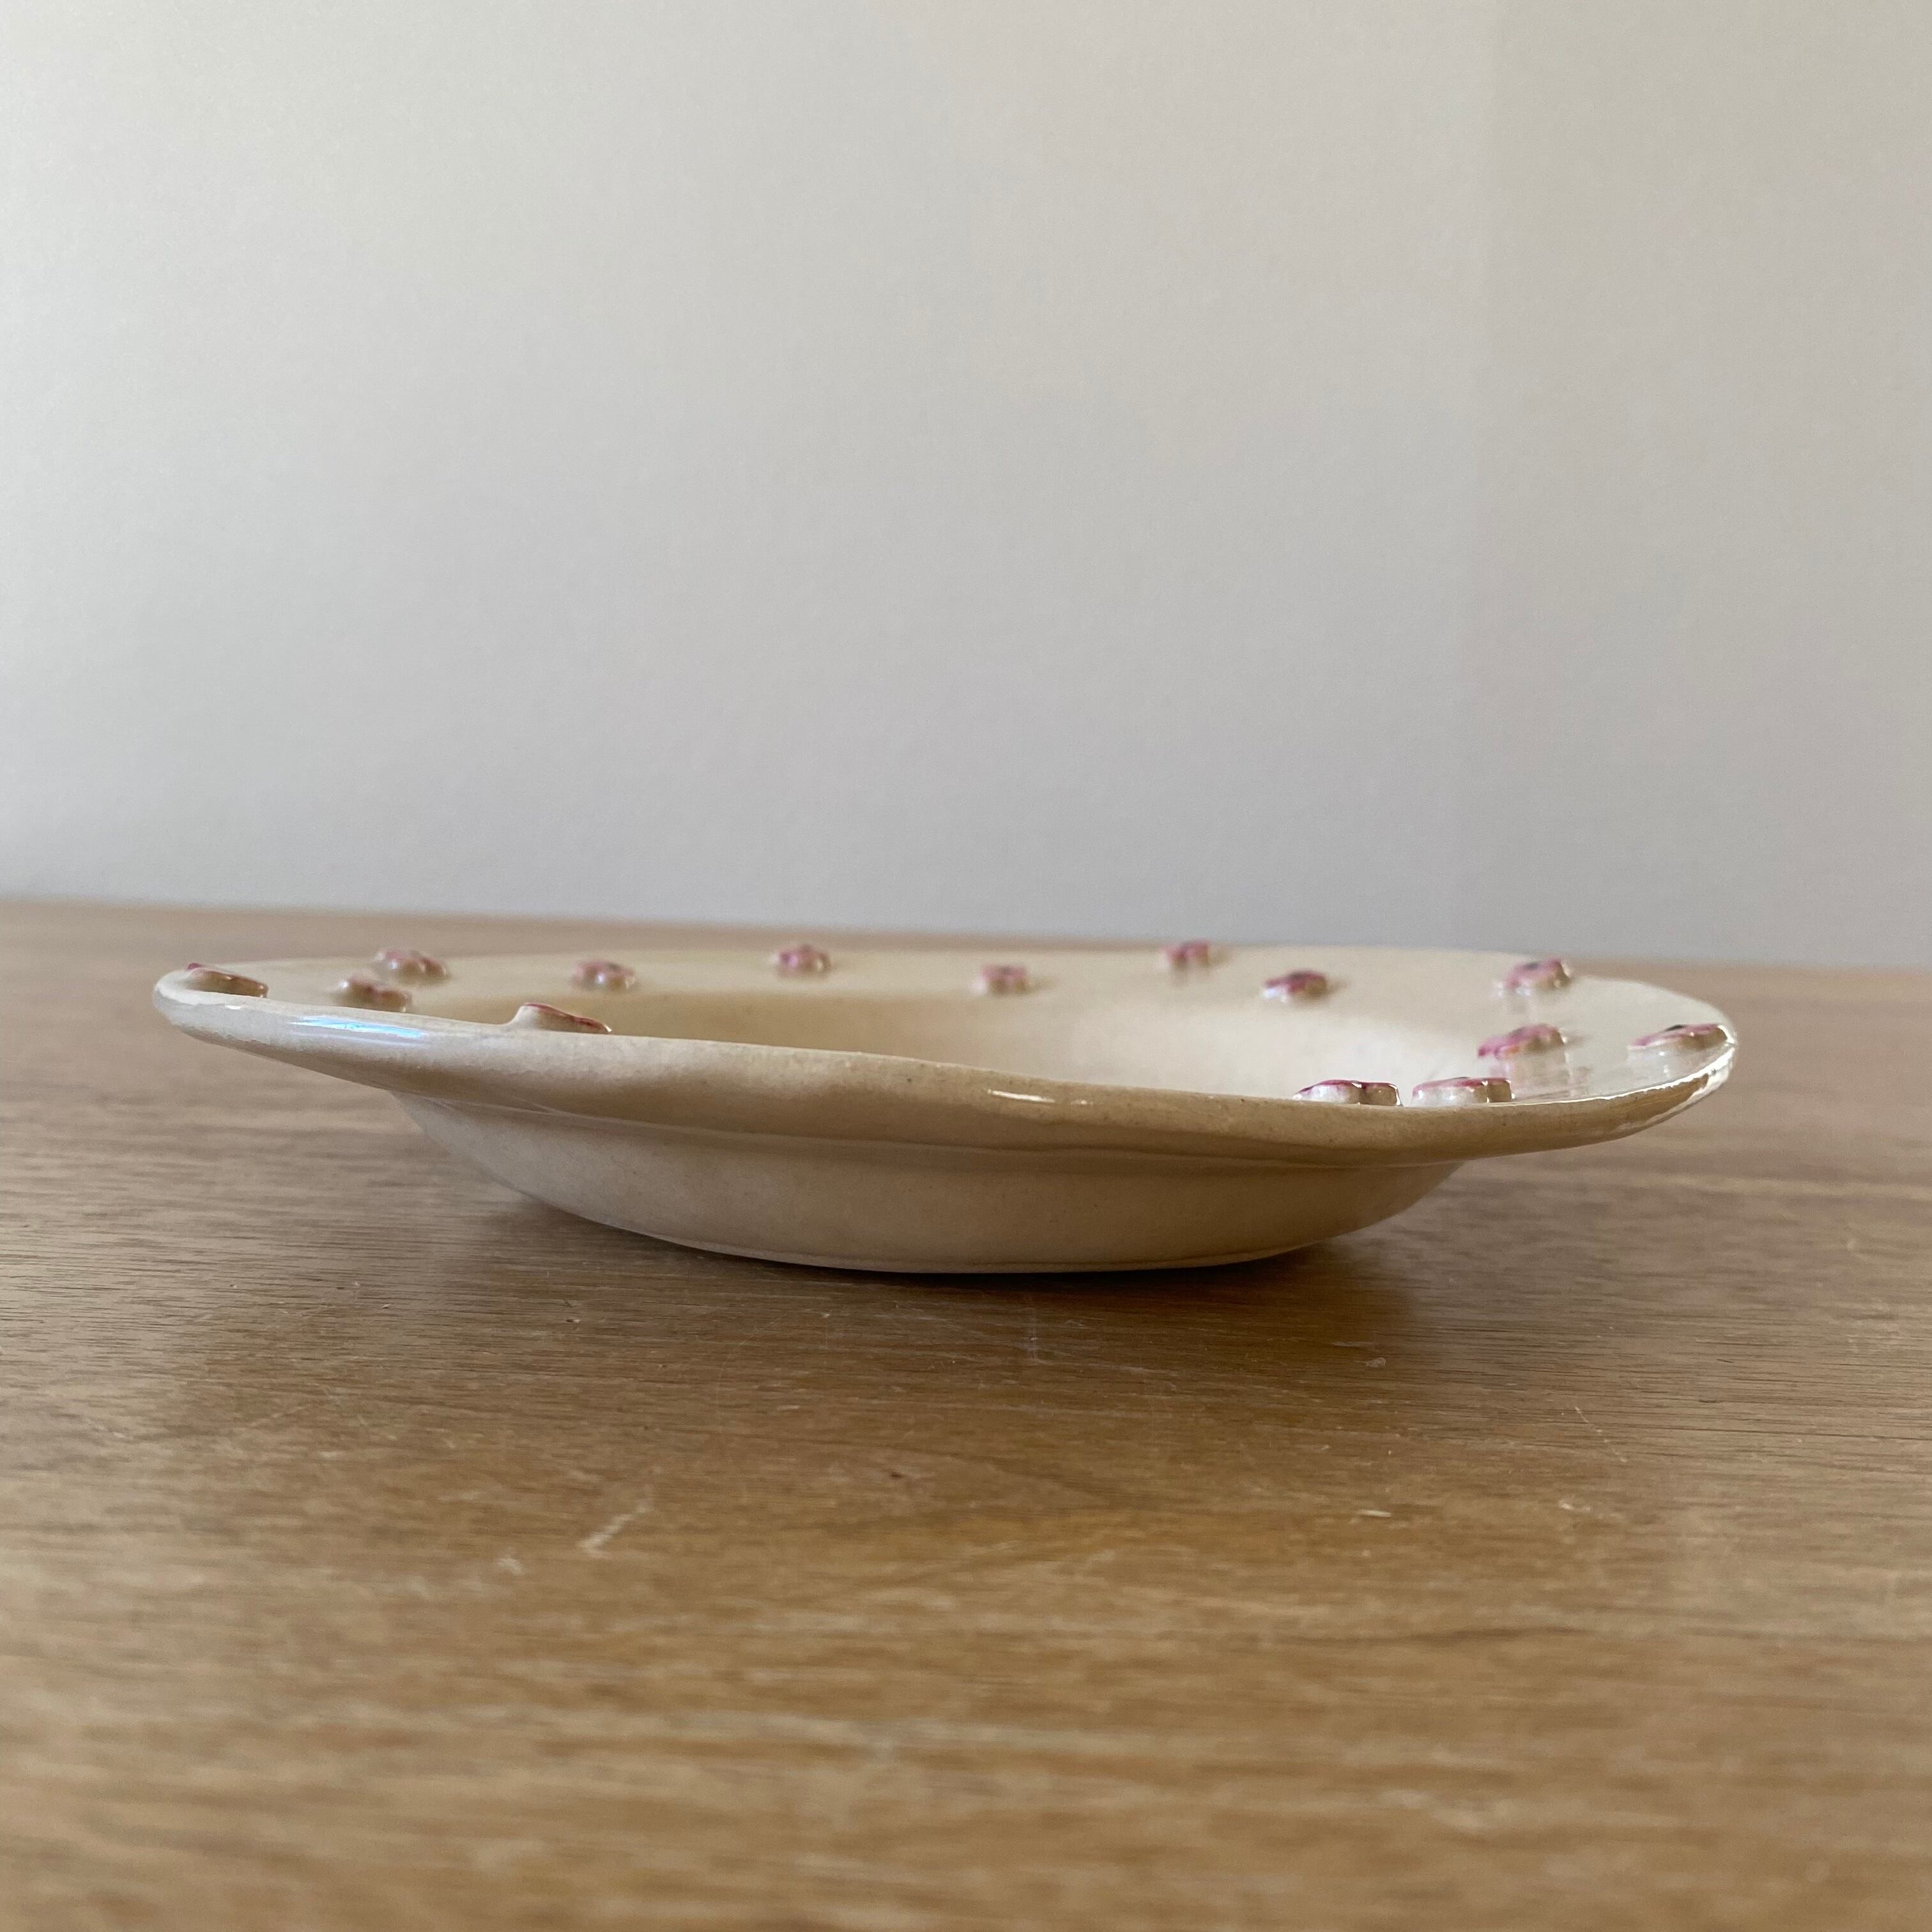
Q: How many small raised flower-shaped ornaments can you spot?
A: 14